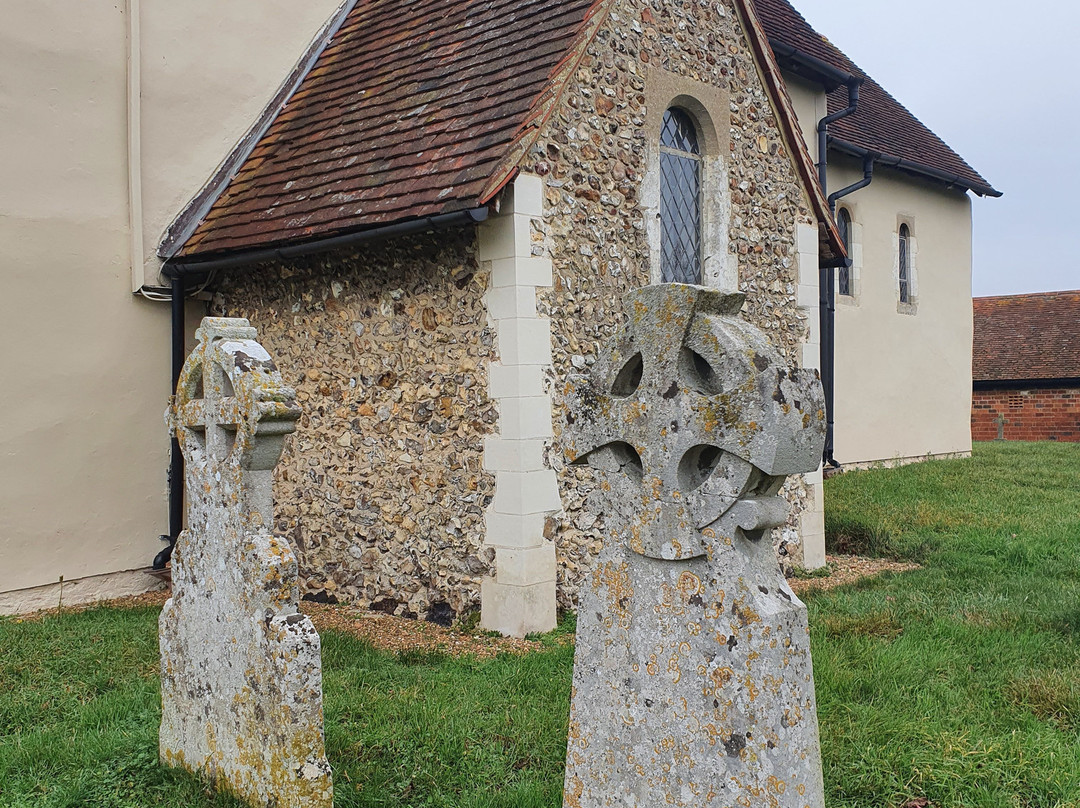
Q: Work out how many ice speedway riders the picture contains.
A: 0